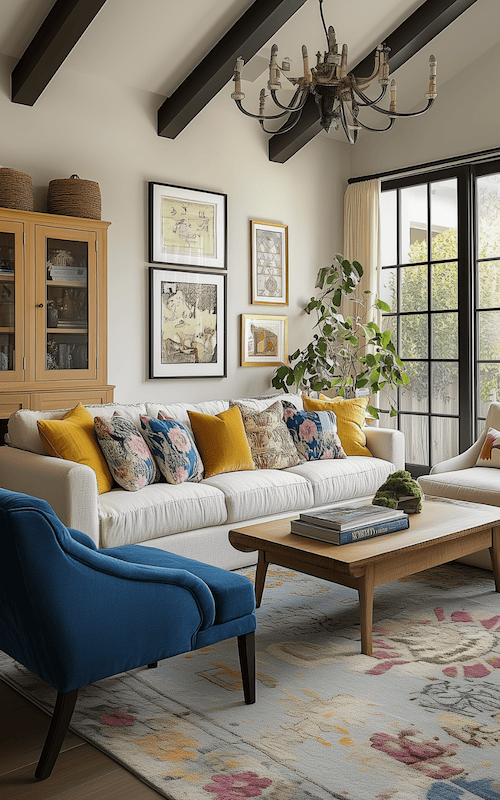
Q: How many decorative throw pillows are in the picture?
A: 8